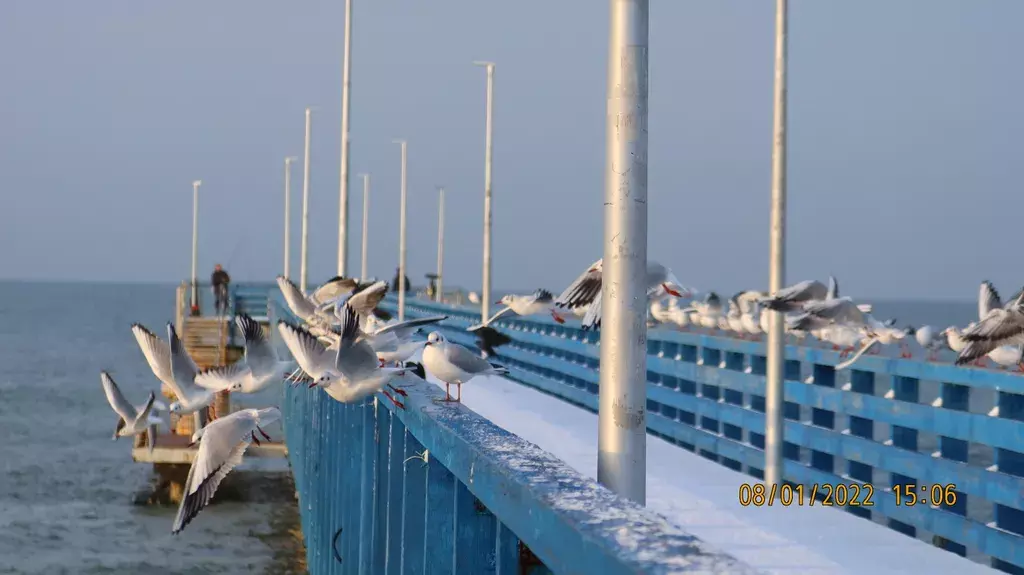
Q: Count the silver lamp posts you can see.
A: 10